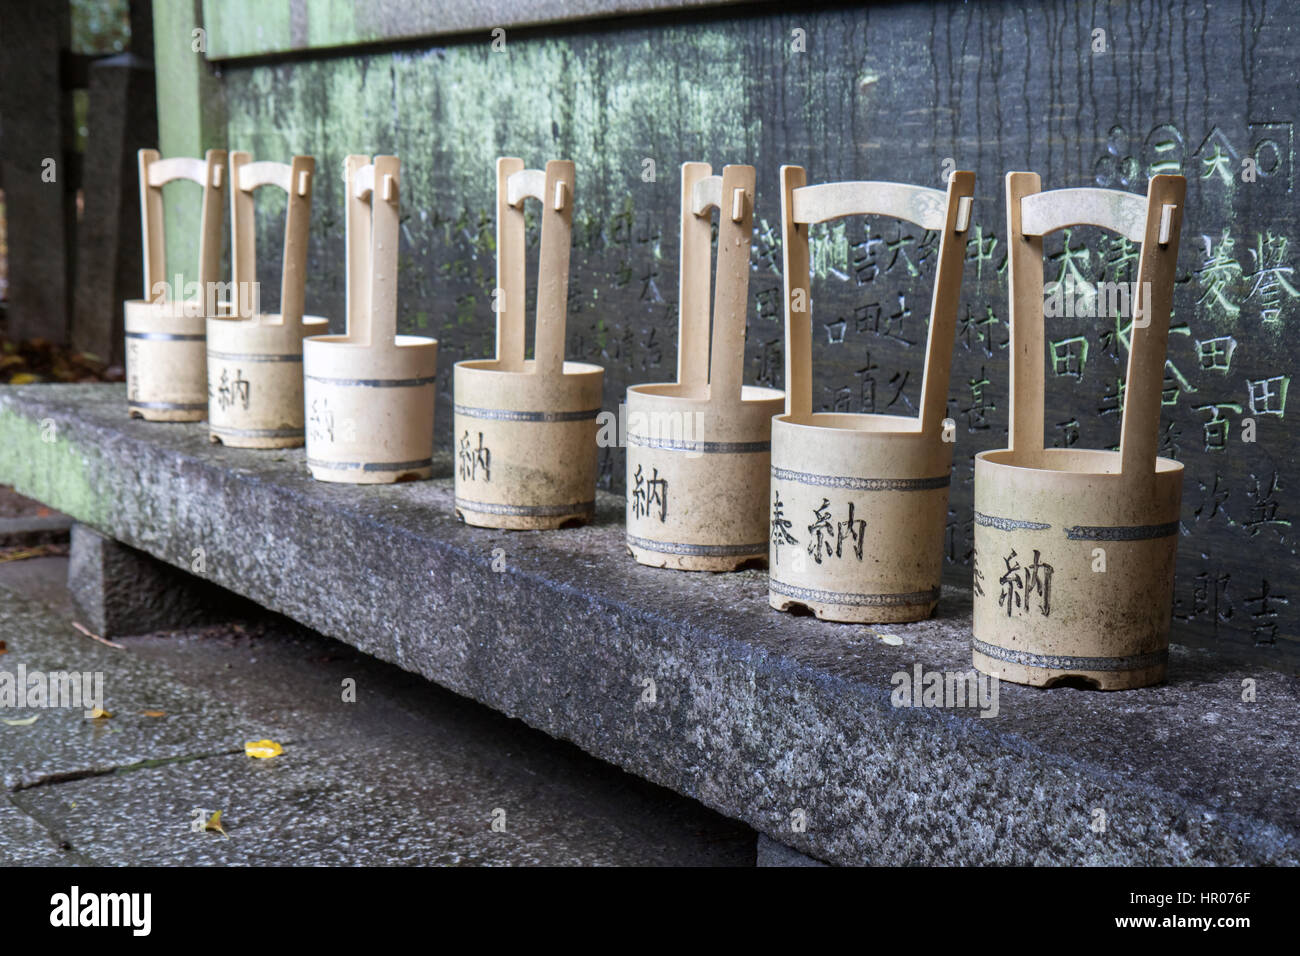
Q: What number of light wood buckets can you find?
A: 7